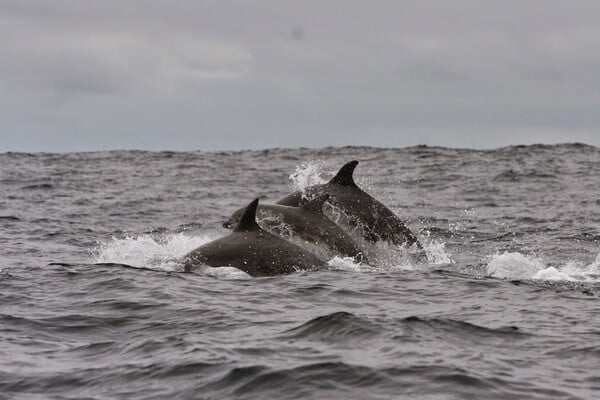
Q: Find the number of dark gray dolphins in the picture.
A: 3